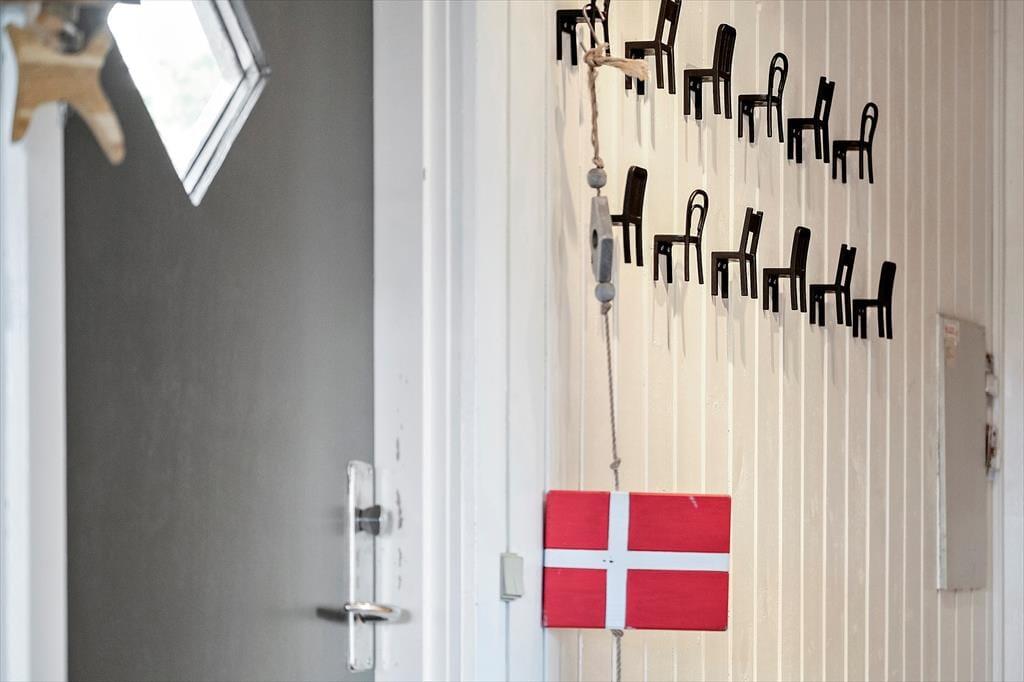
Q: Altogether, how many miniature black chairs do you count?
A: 12